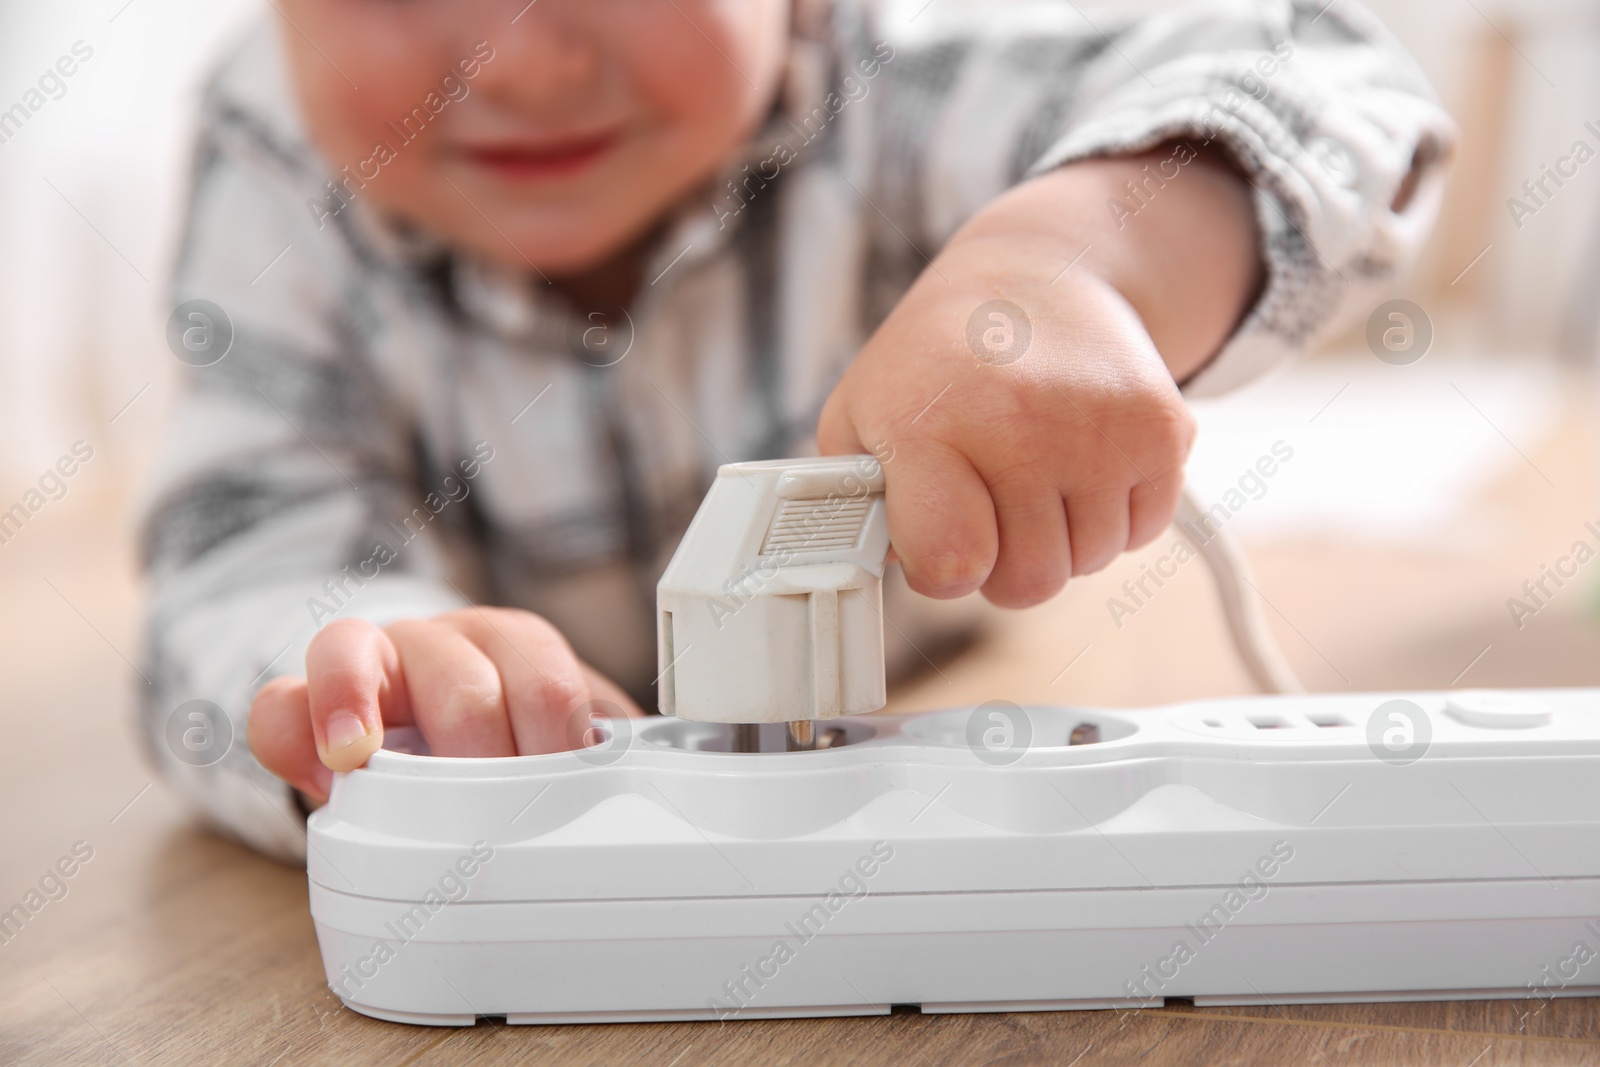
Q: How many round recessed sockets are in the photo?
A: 3